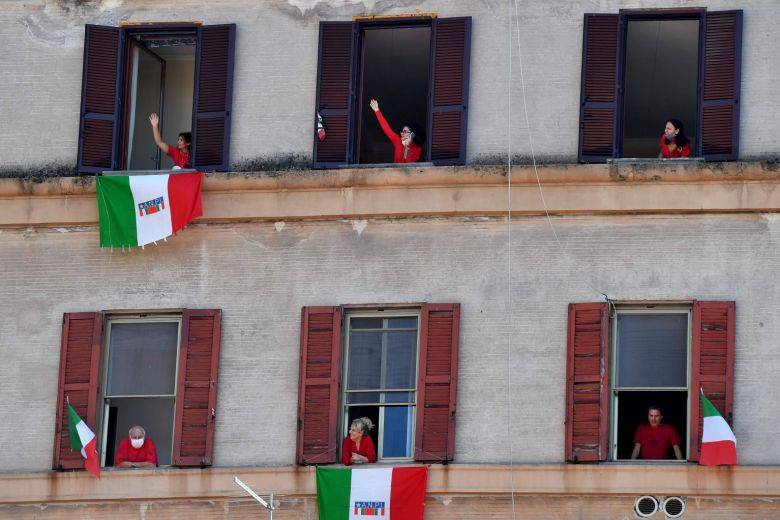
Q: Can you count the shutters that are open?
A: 12